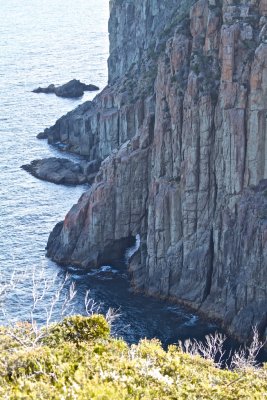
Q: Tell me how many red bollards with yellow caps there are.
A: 0